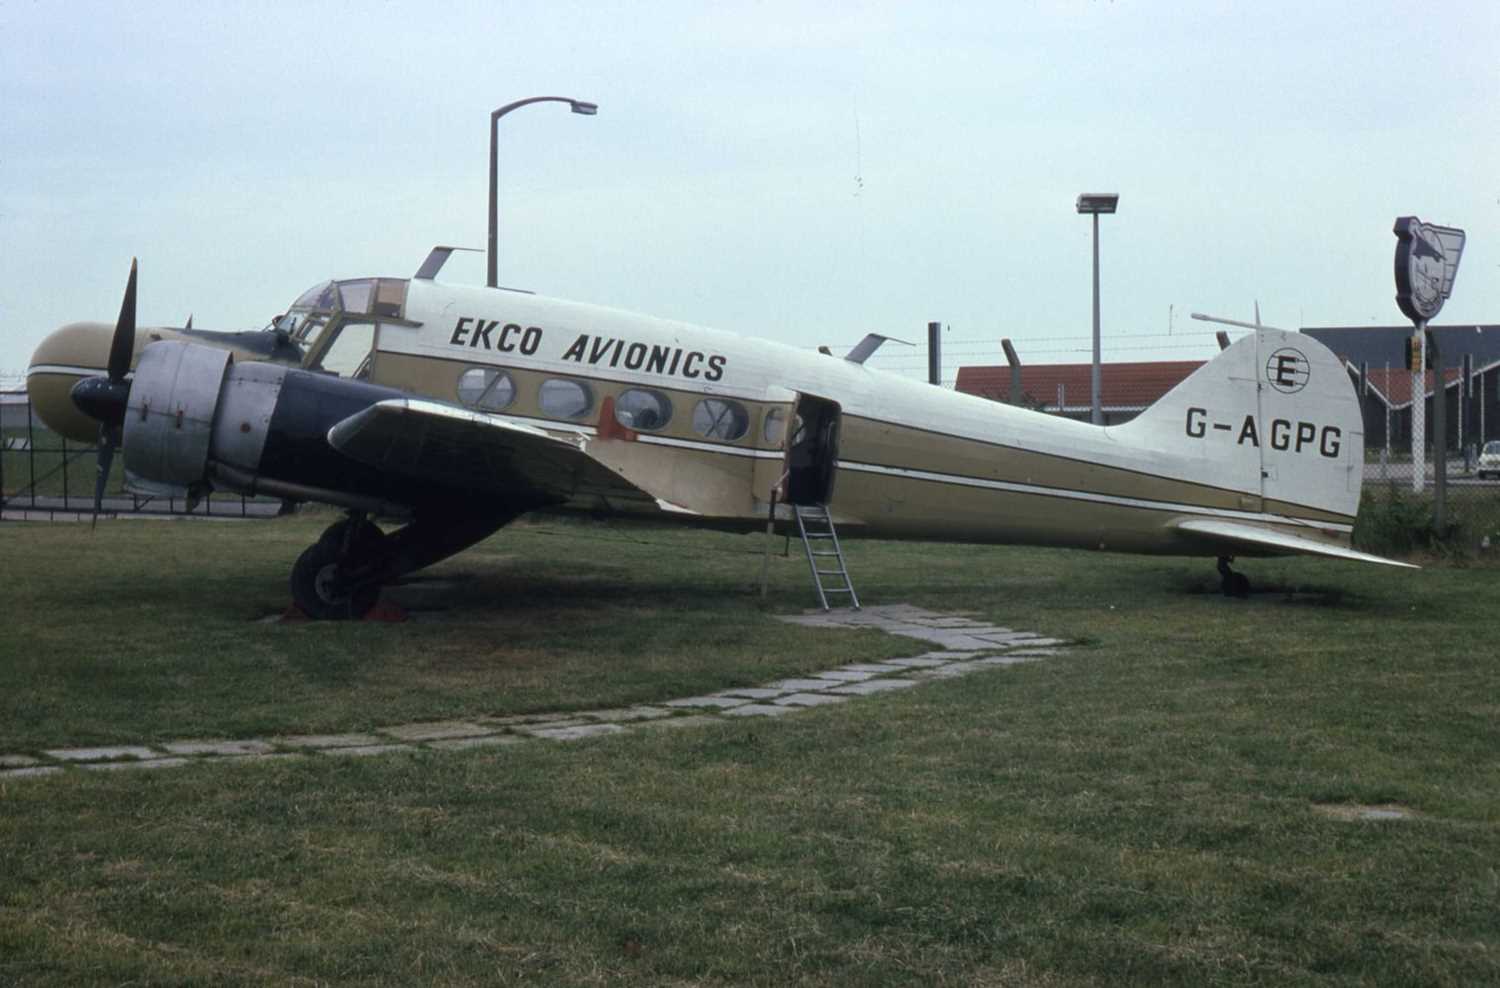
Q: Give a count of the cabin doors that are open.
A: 1